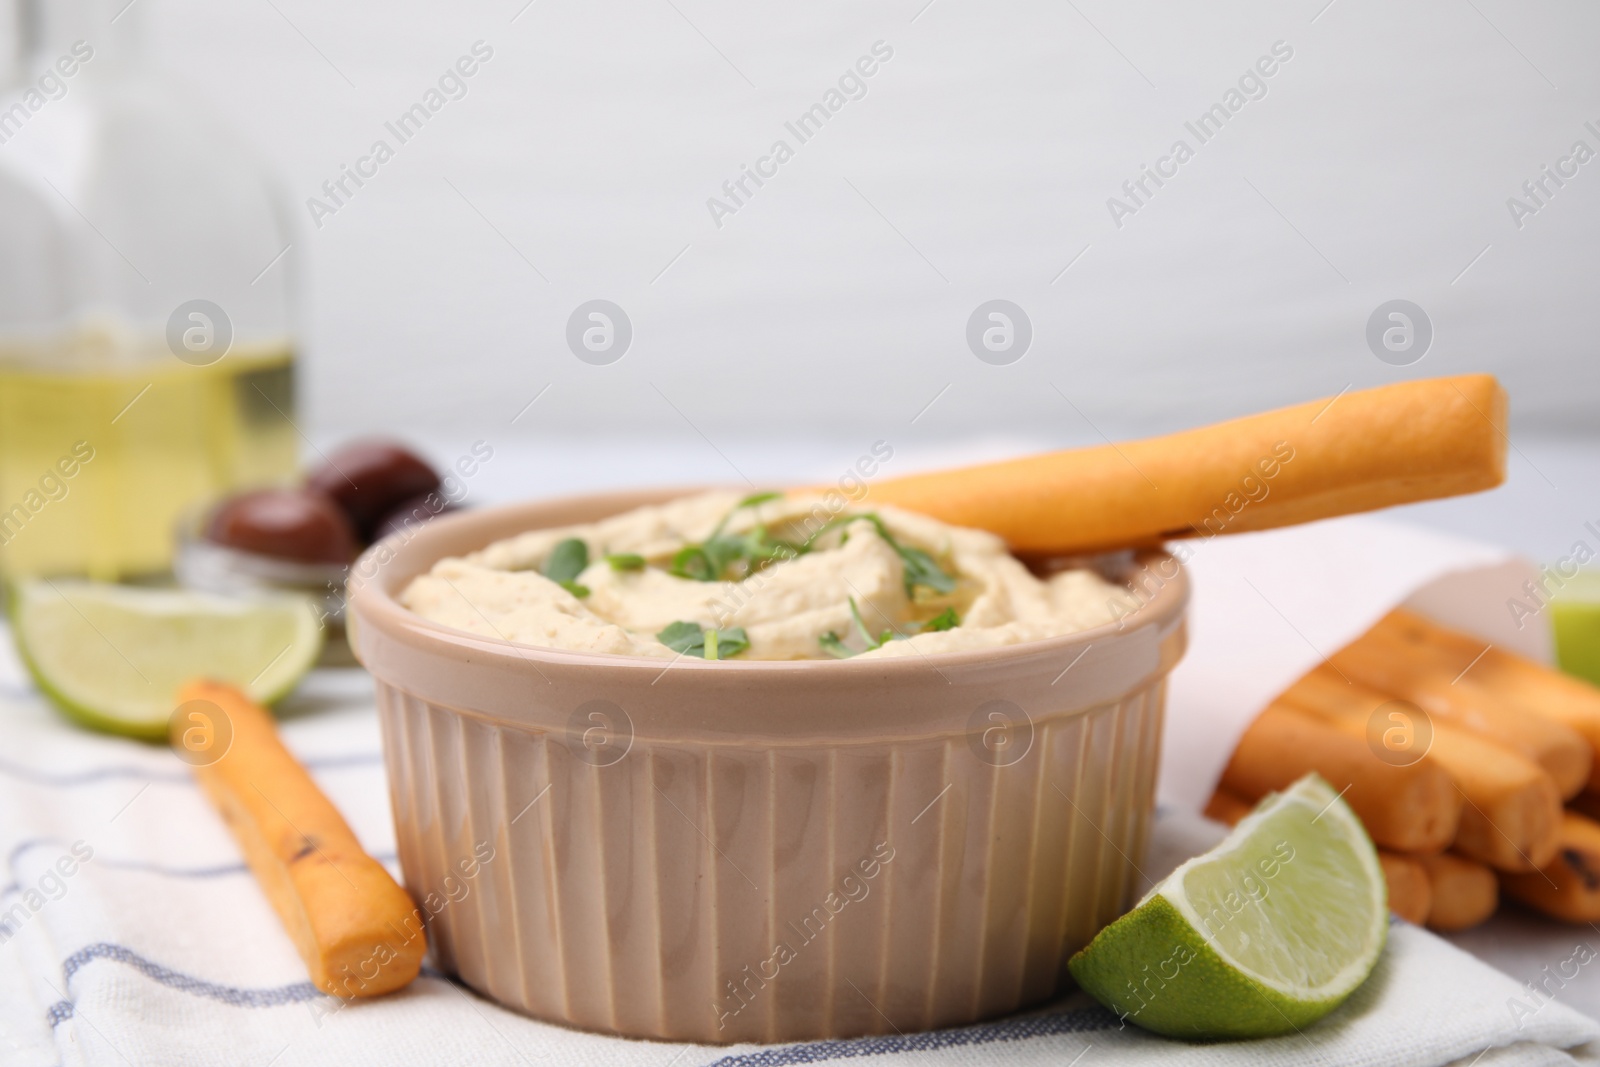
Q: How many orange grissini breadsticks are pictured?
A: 9